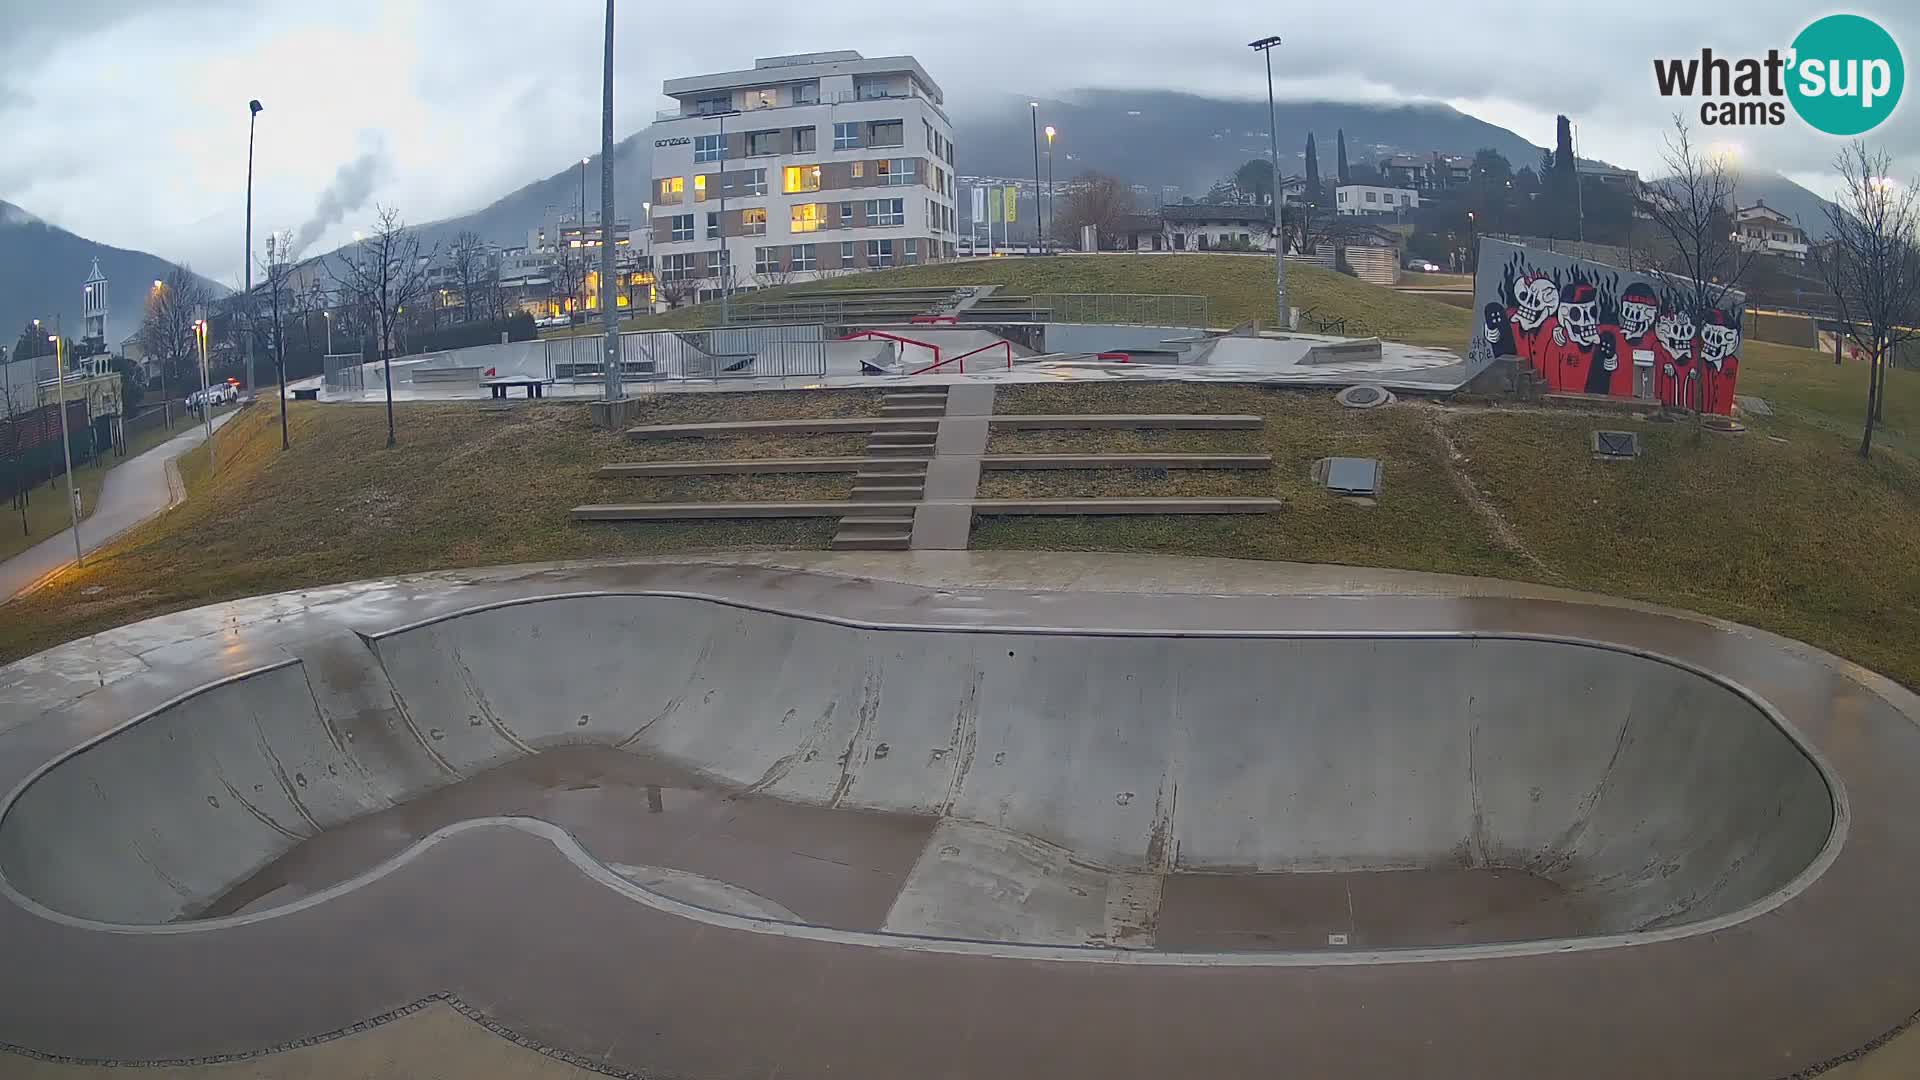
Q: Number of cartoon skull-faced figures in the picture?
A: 5